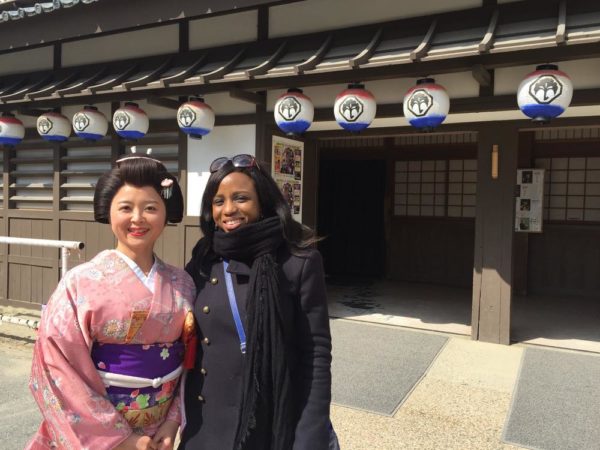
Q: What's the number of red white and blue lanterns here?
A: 9